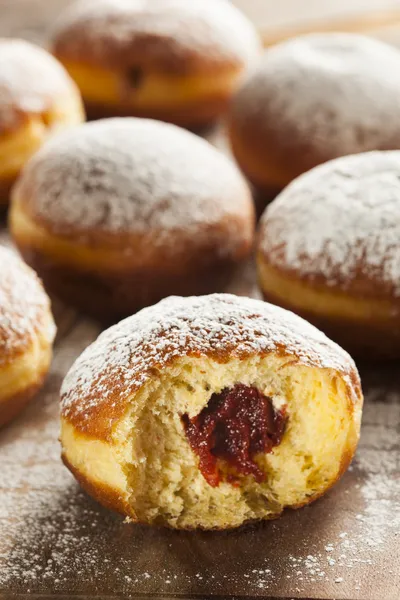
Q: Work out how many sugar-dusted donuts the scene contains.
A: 7